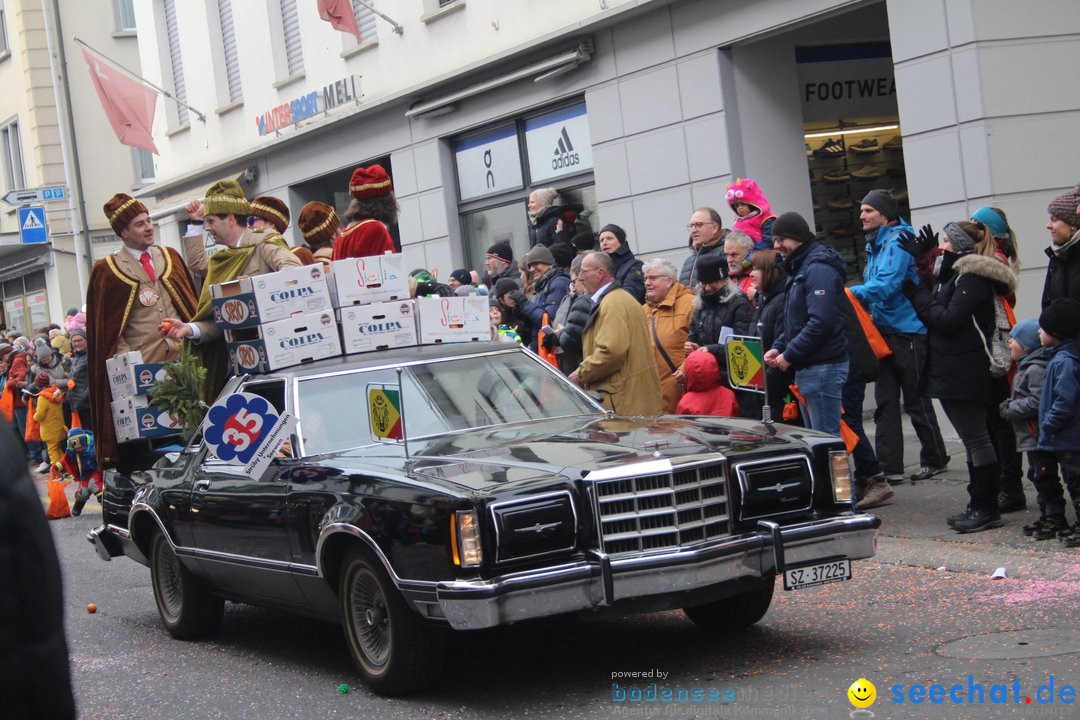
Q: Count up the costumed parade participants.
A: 5